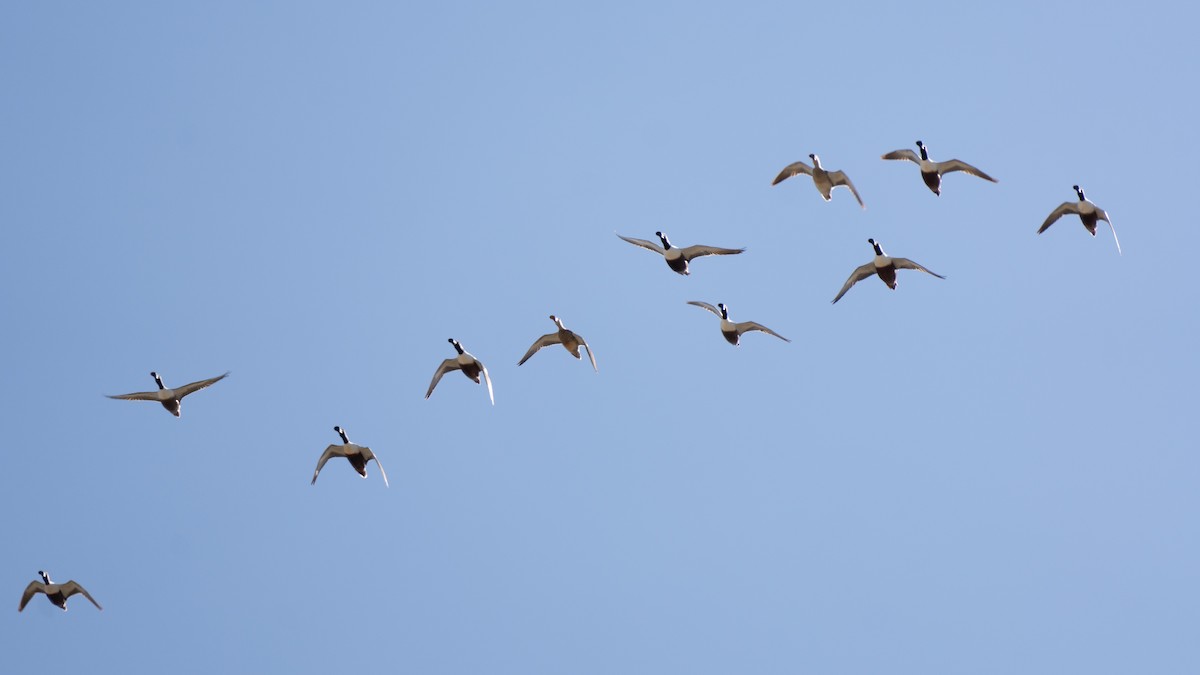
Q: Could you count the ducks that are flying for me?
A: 11